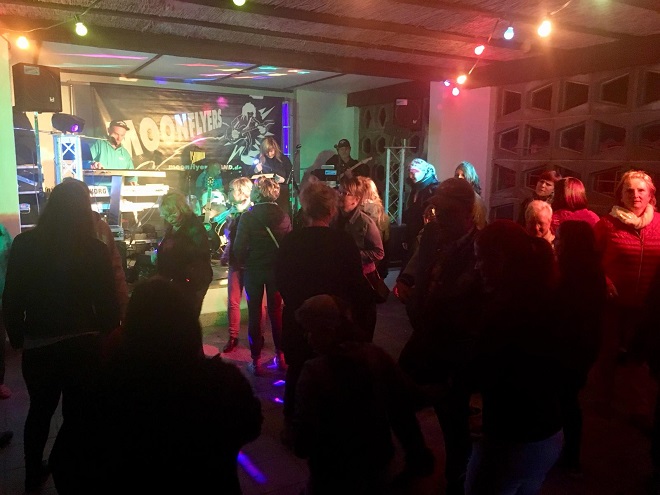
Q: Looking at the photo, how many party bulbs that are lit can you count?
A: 9